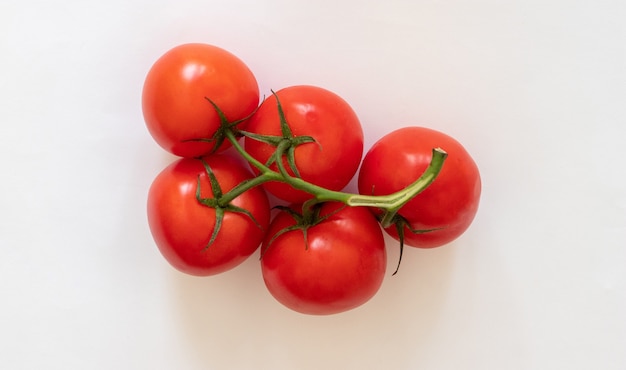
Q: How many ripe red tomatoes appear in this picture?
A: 5